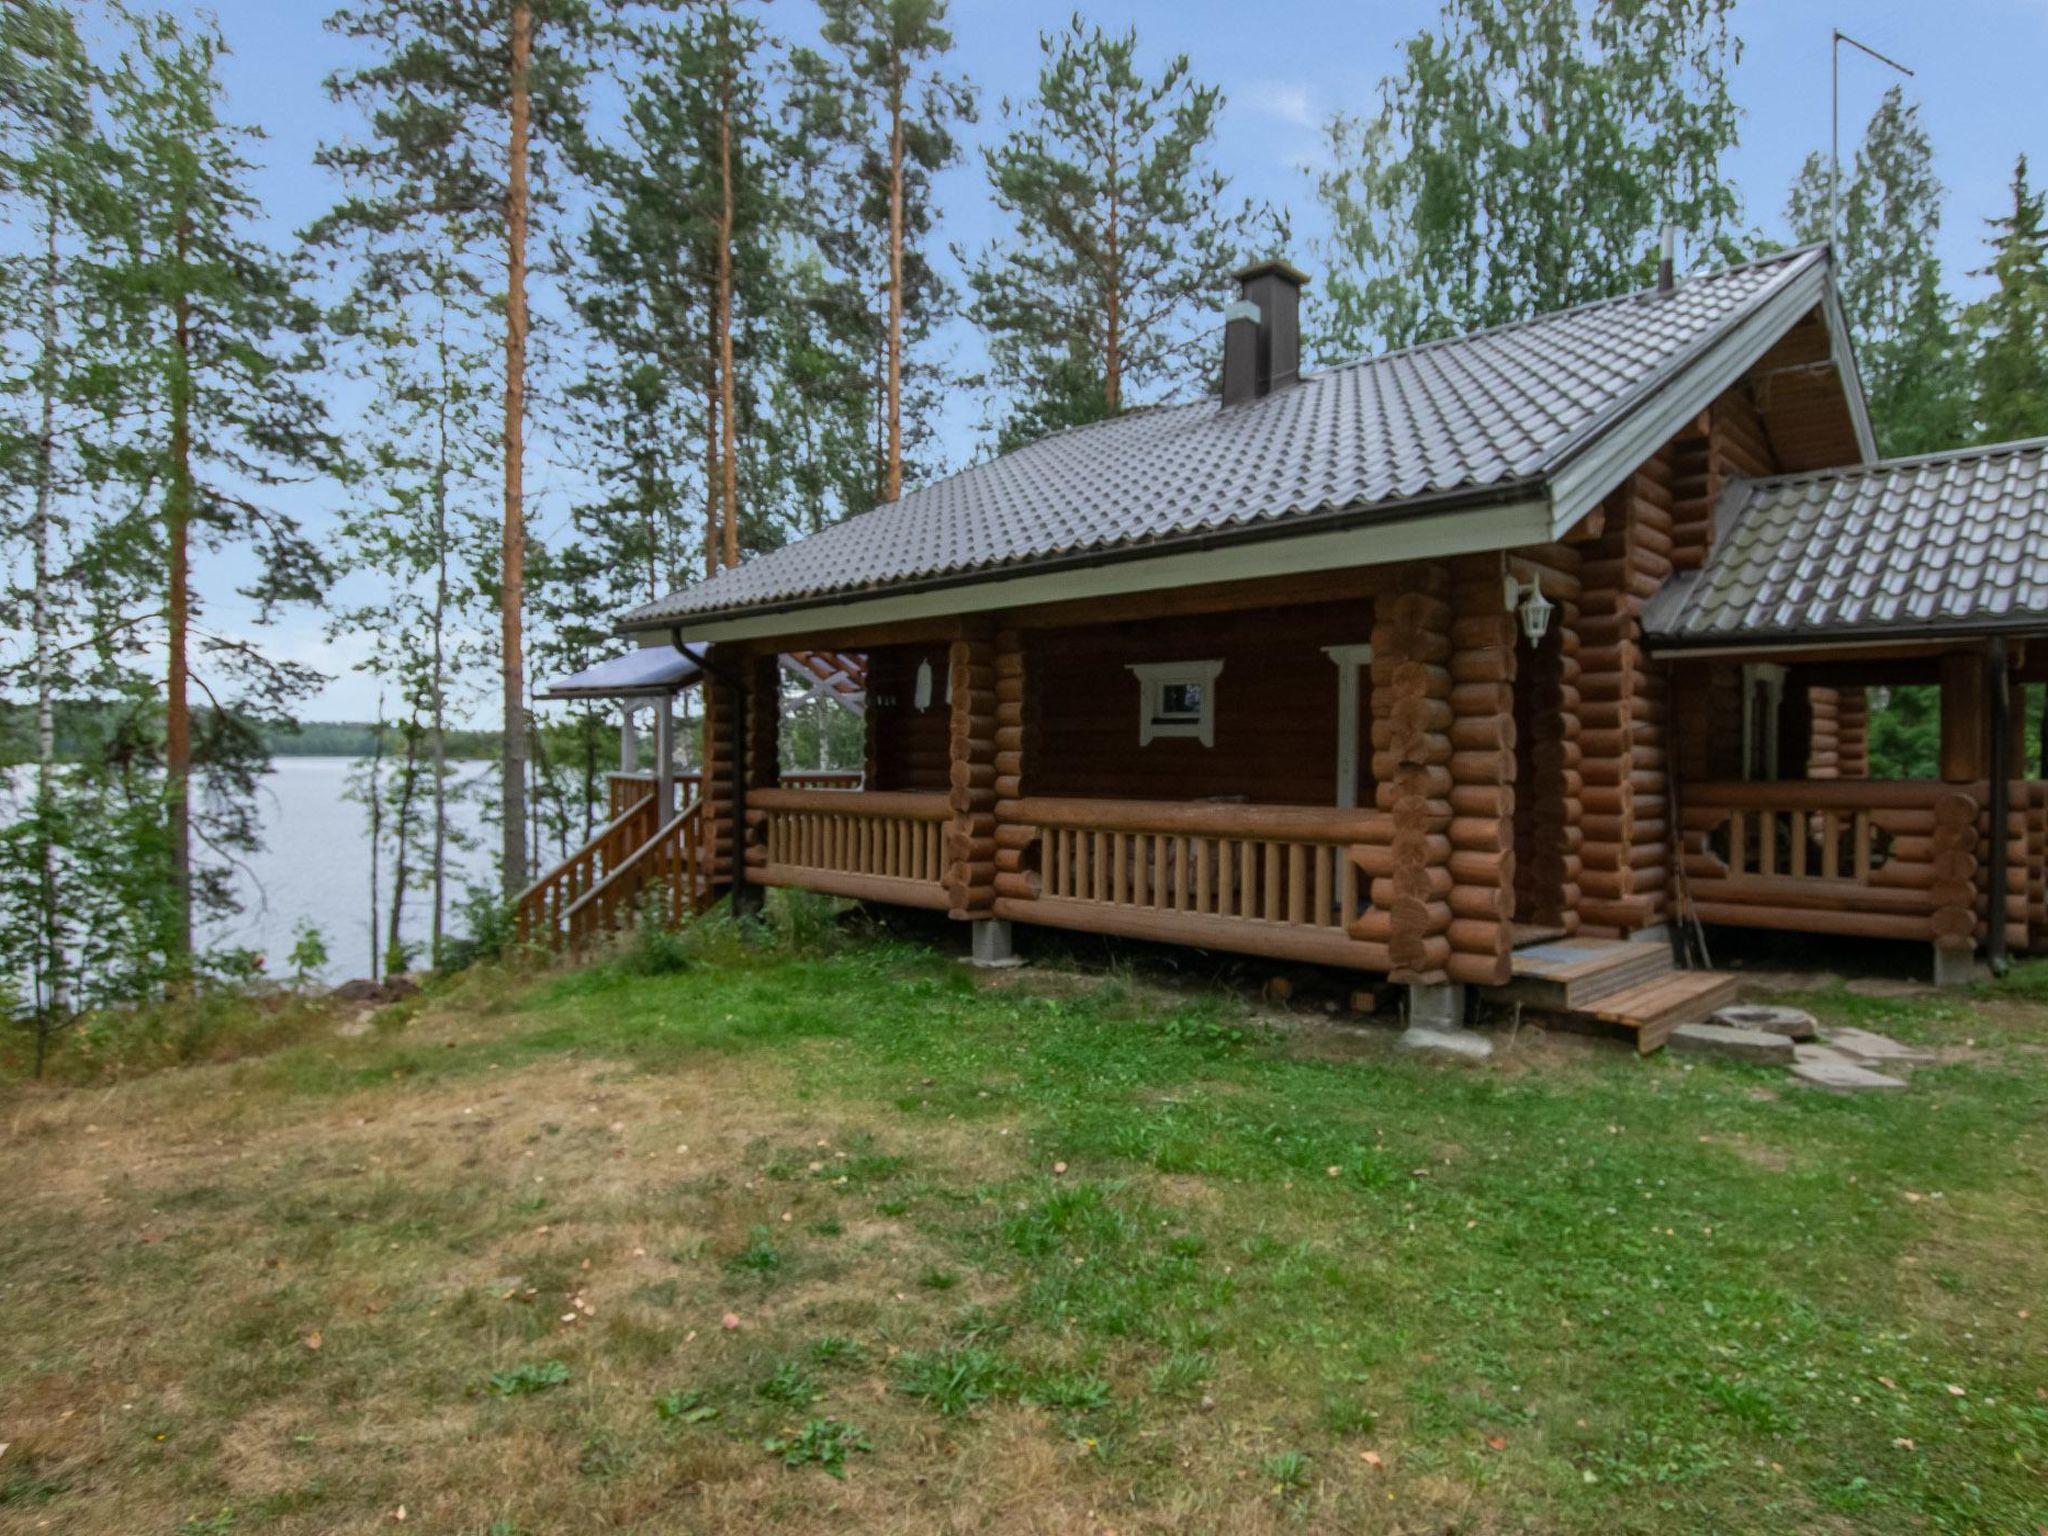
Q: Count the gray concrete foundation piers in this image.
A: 3